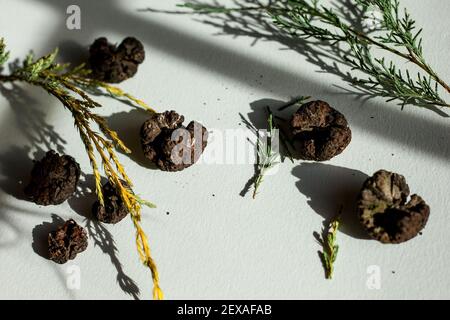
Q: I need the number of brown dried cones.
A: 7